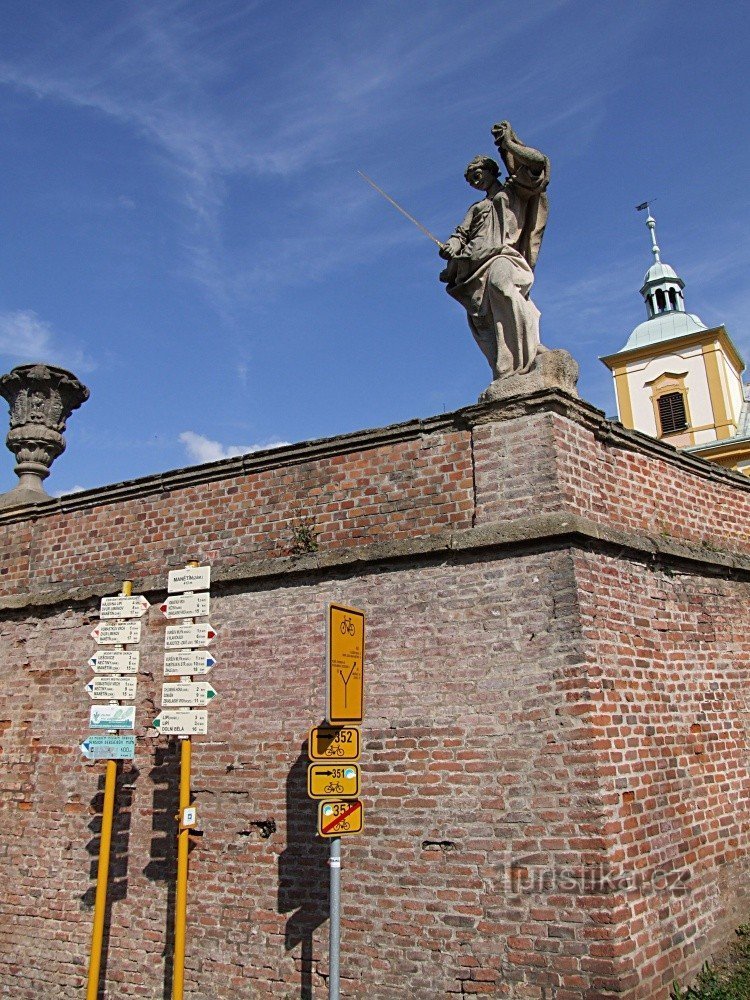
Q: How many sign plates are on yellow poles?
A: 12